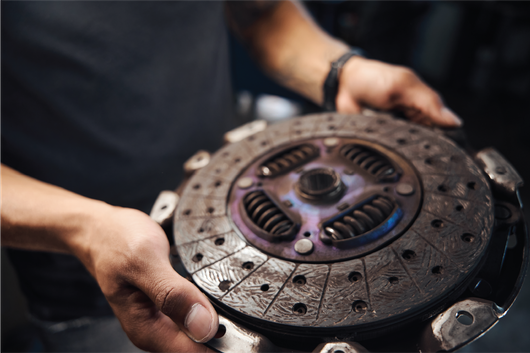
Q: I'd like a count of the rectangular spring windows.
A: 4